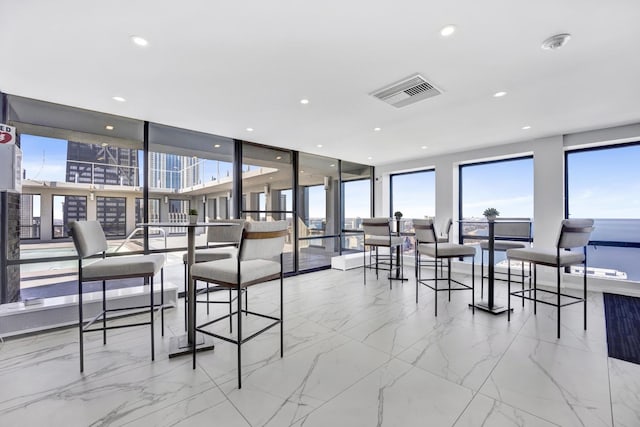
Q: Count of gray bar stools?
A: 8